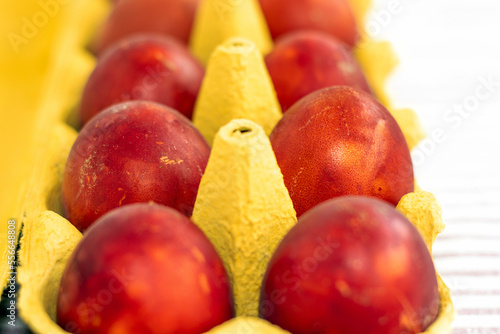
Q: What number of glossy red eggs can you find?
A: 8